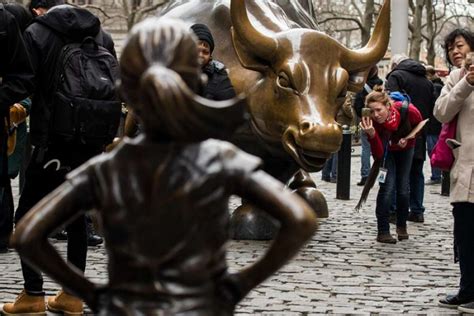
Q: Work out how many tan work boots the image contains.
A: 2